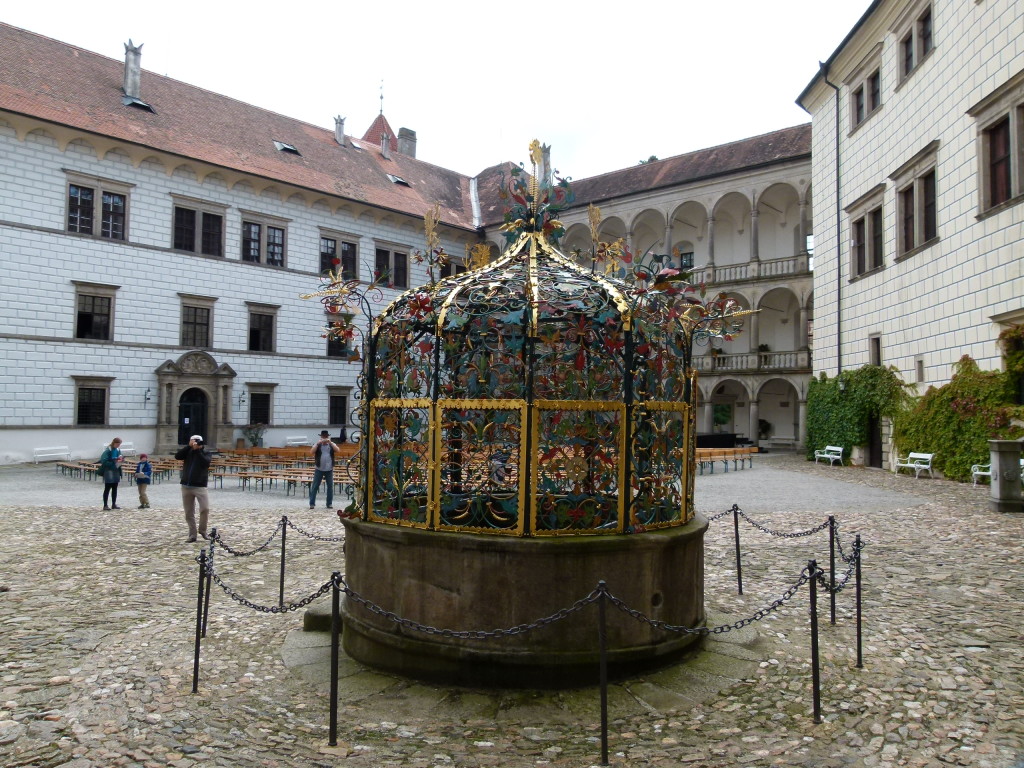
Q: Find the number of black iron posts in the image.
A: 9